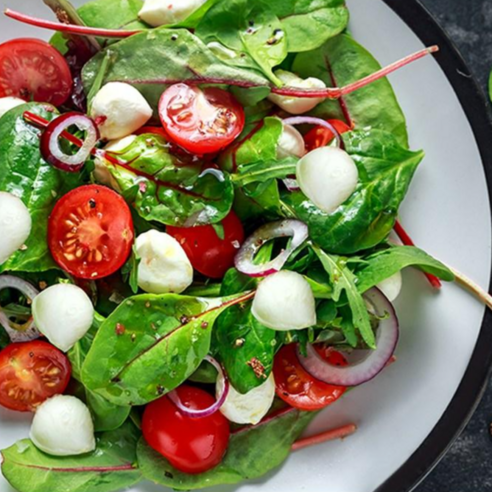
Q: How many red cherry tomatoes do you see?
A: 8